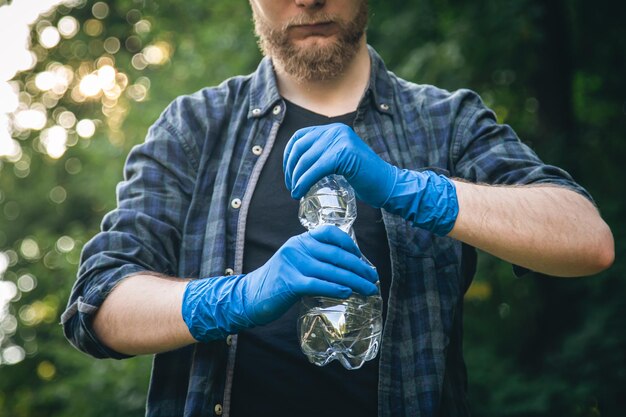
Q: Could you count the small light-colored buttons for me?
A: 8